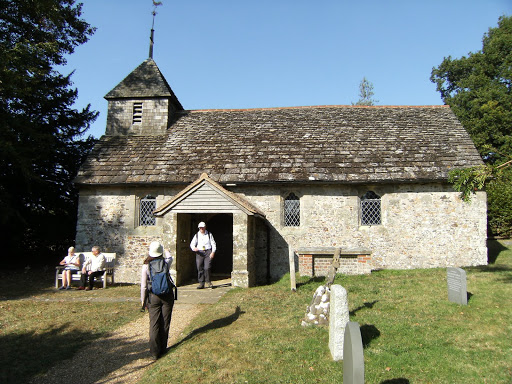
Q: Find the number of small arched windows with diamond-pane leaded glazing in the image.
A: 3